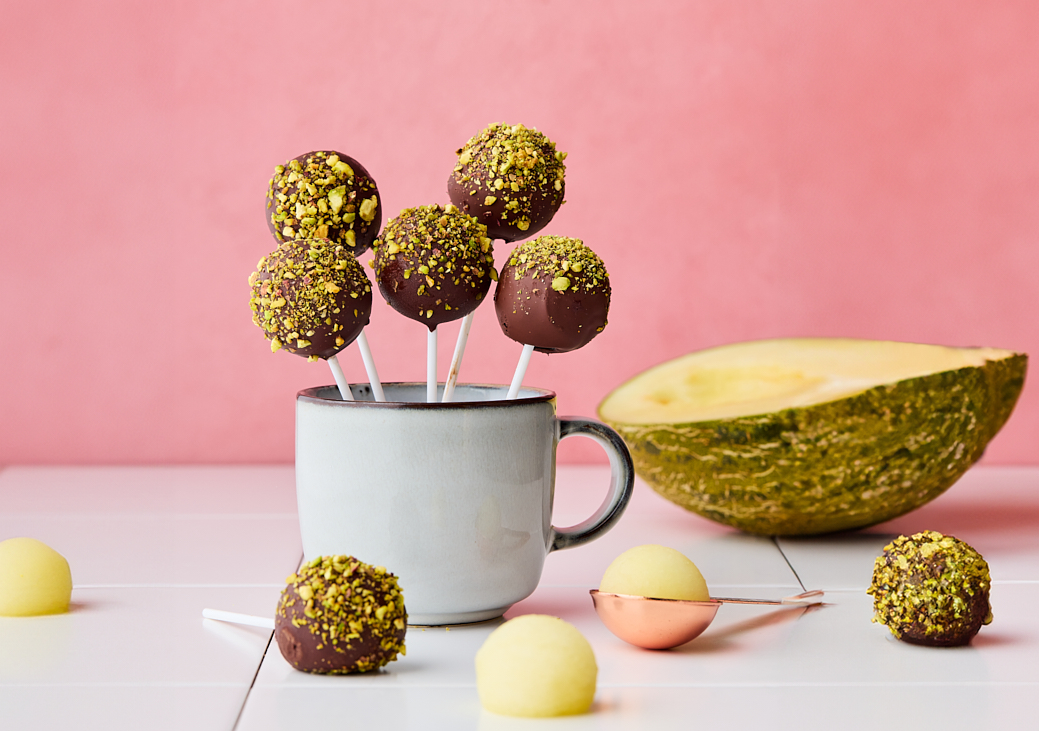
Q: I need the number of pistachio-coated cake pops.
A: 7